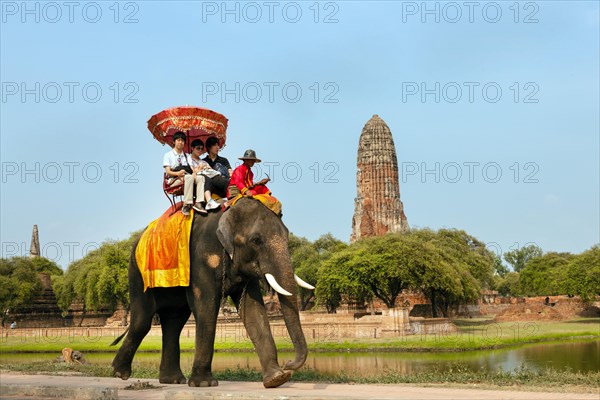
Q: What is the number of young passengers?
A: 3